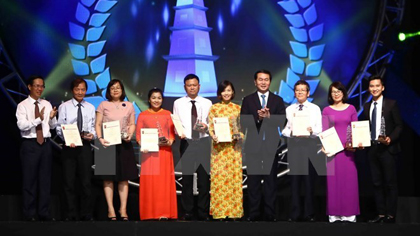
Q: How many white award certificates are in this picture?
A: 8